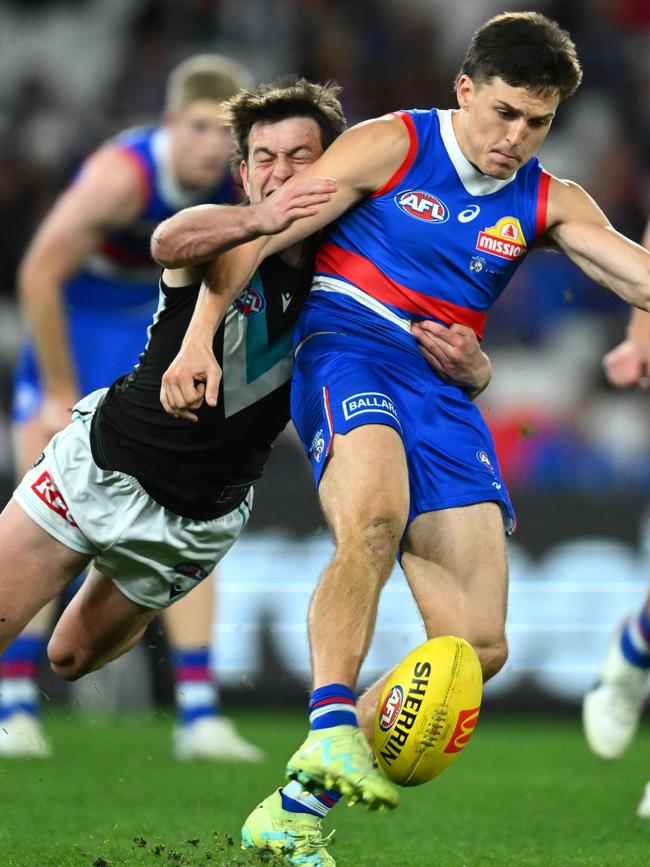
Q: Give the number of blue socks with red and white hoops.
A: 5